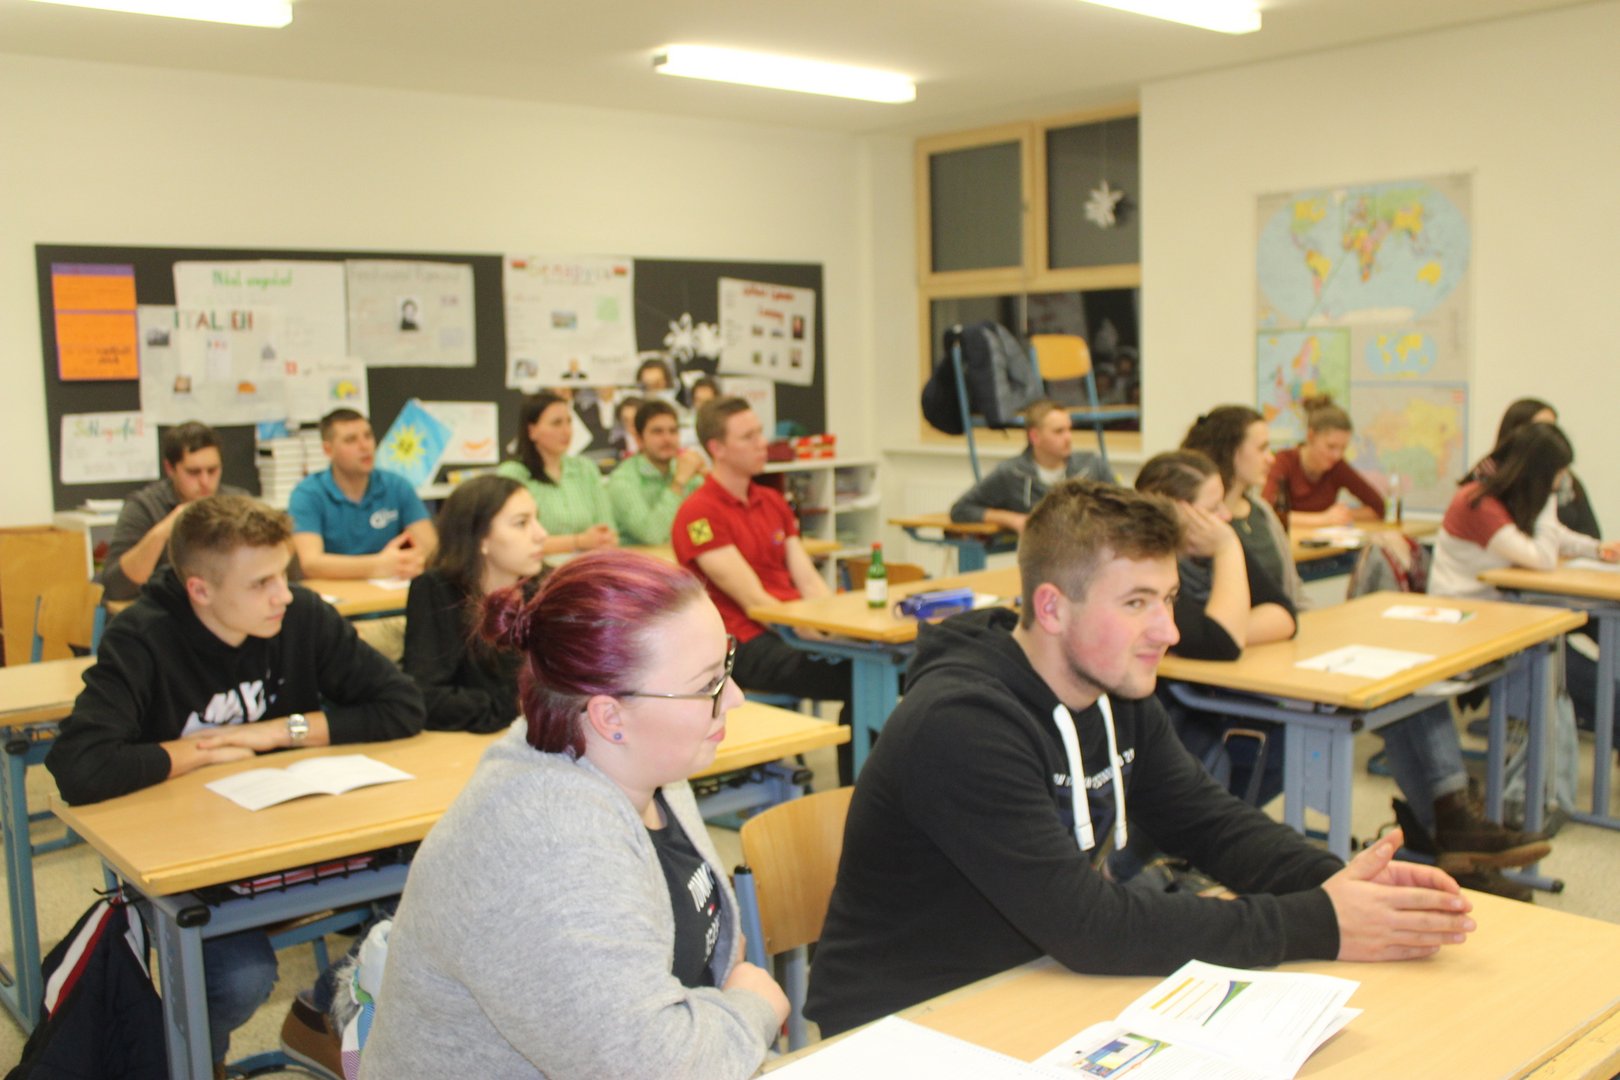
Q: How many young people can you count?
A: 15